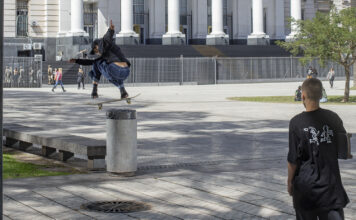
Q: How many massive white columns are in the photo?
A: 6